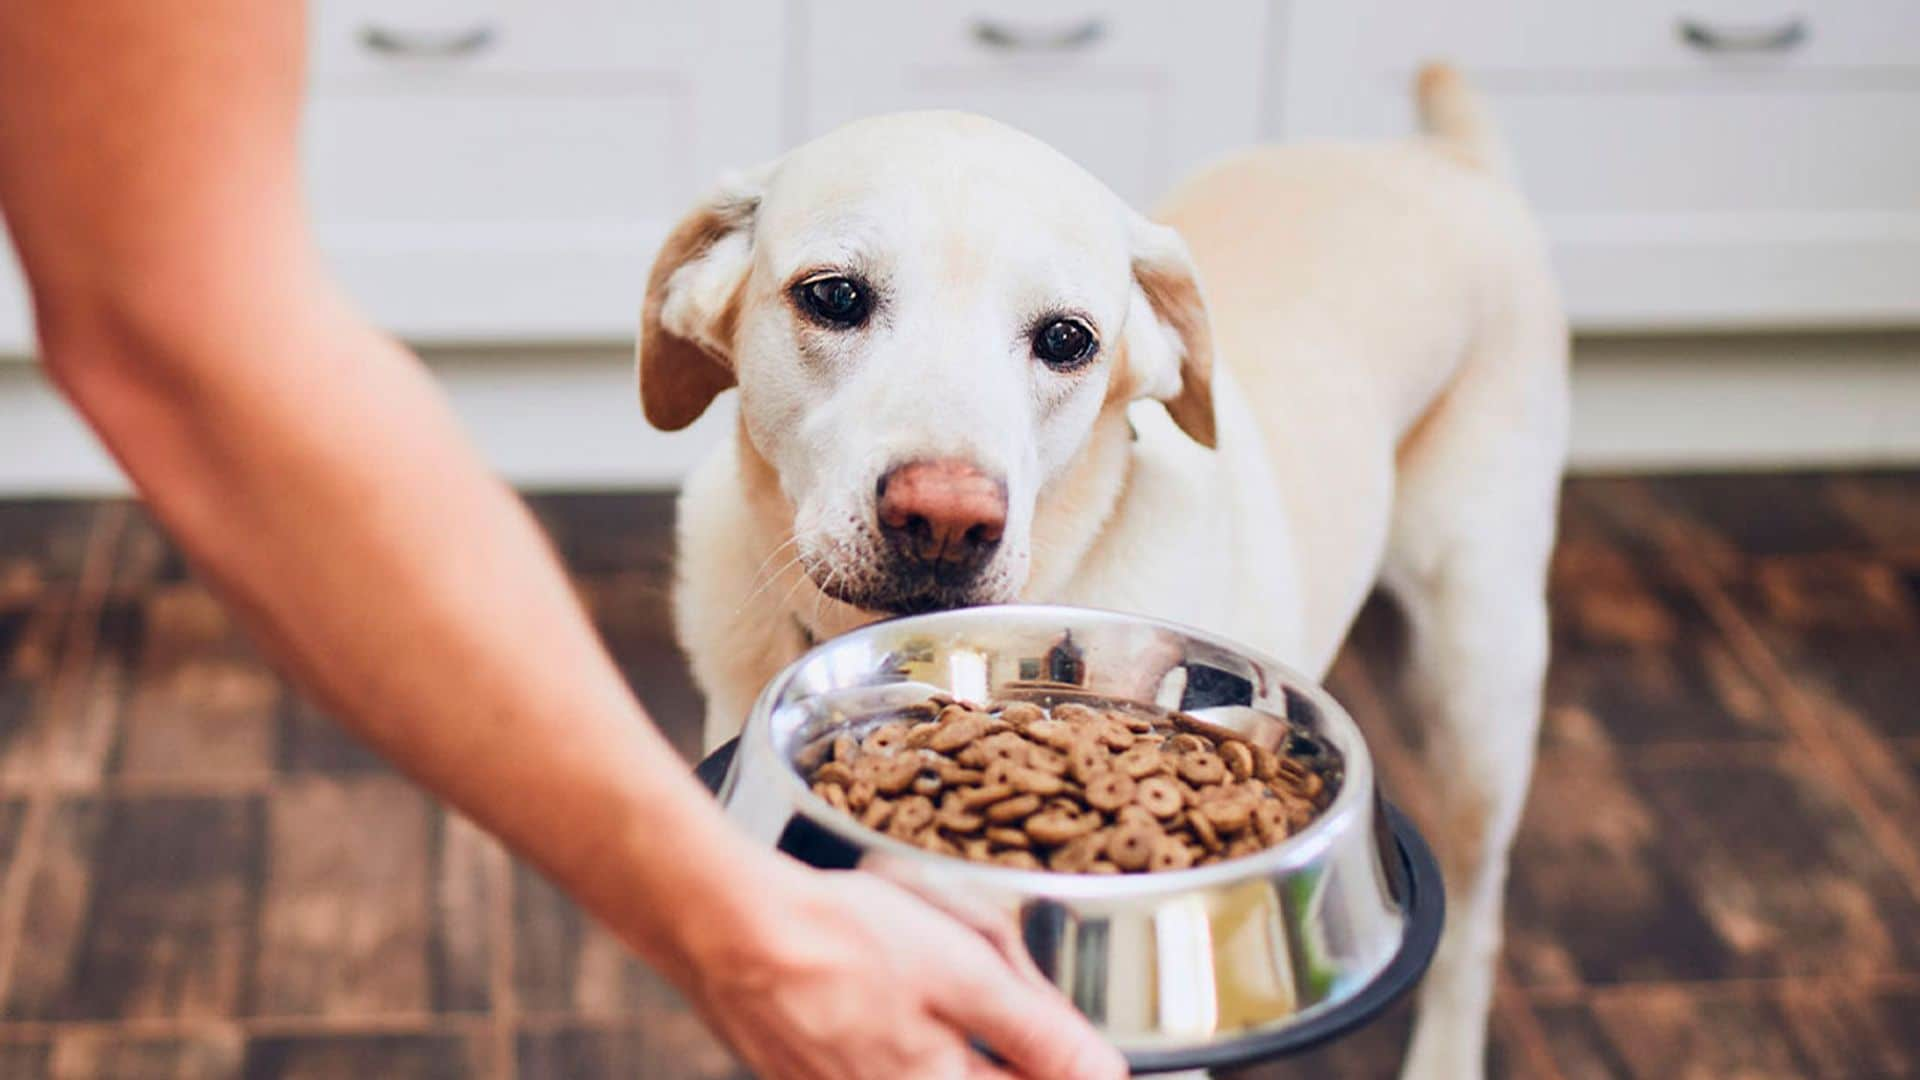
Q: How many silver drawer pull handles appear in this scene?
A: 3